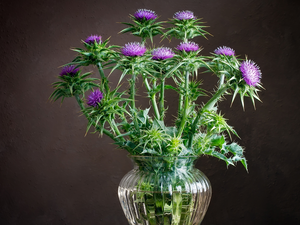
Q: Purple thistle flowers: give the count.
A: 10